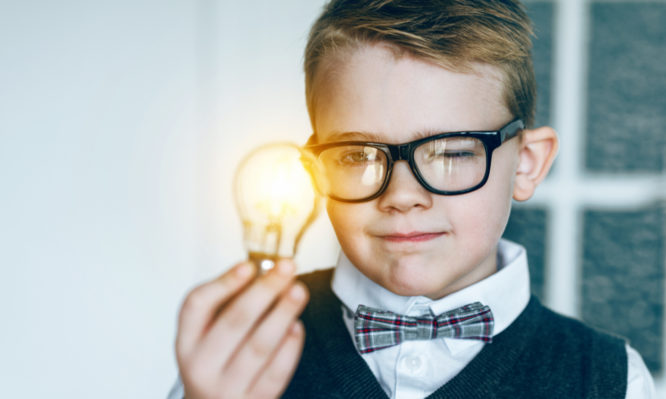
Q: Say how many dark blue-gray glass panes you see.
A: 4